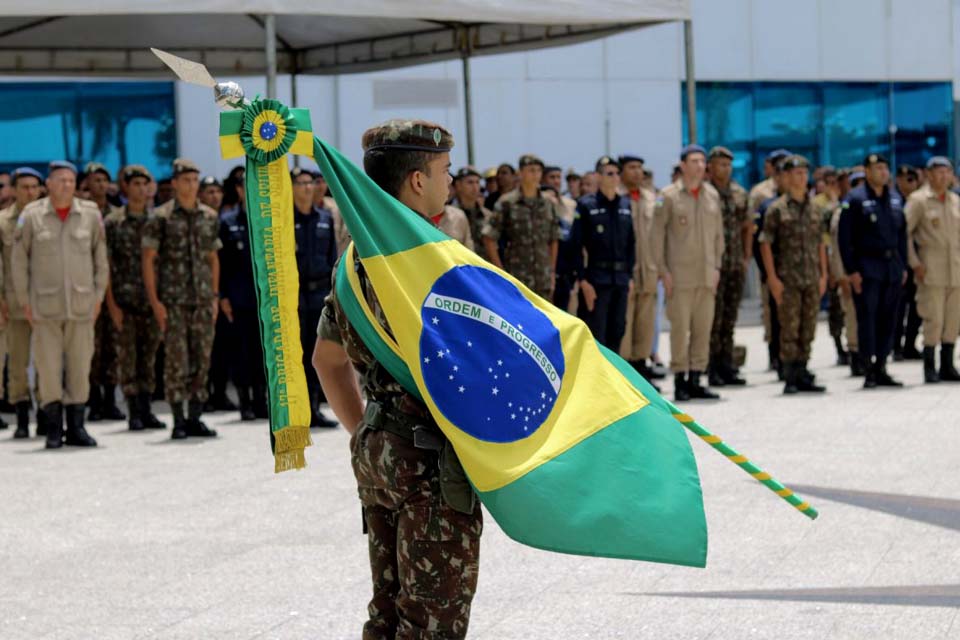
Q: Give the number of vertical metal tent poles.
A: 4